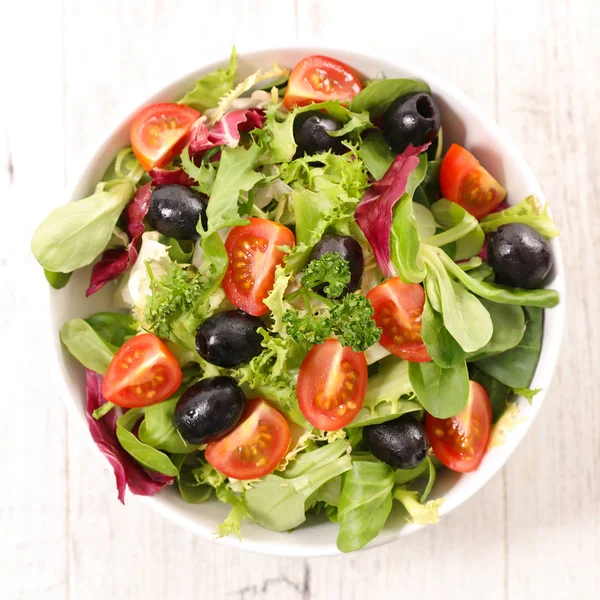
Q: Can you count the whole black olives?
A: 8